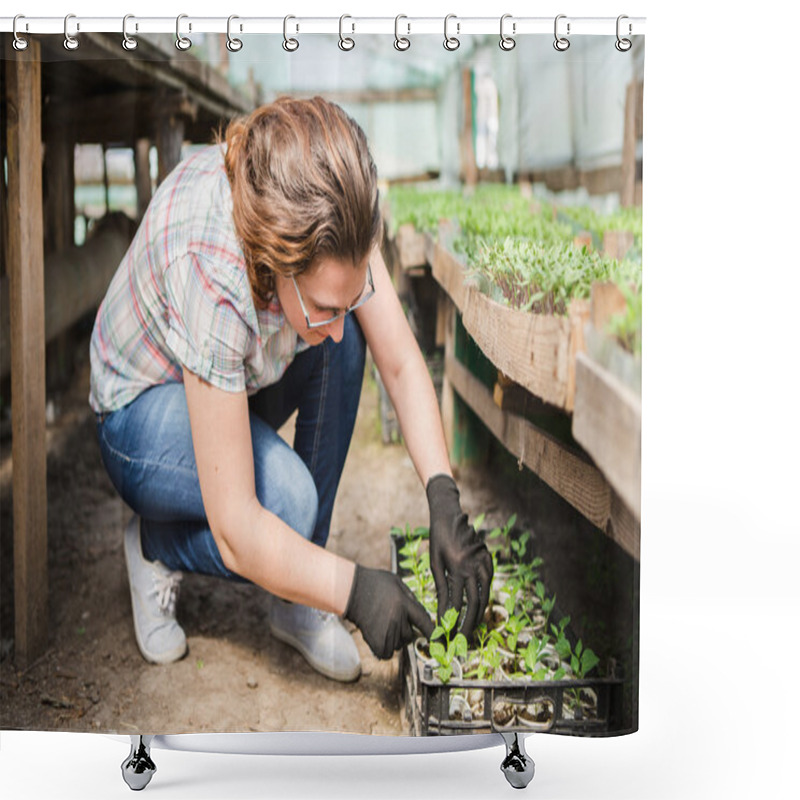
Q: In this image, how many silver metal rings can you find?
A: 12